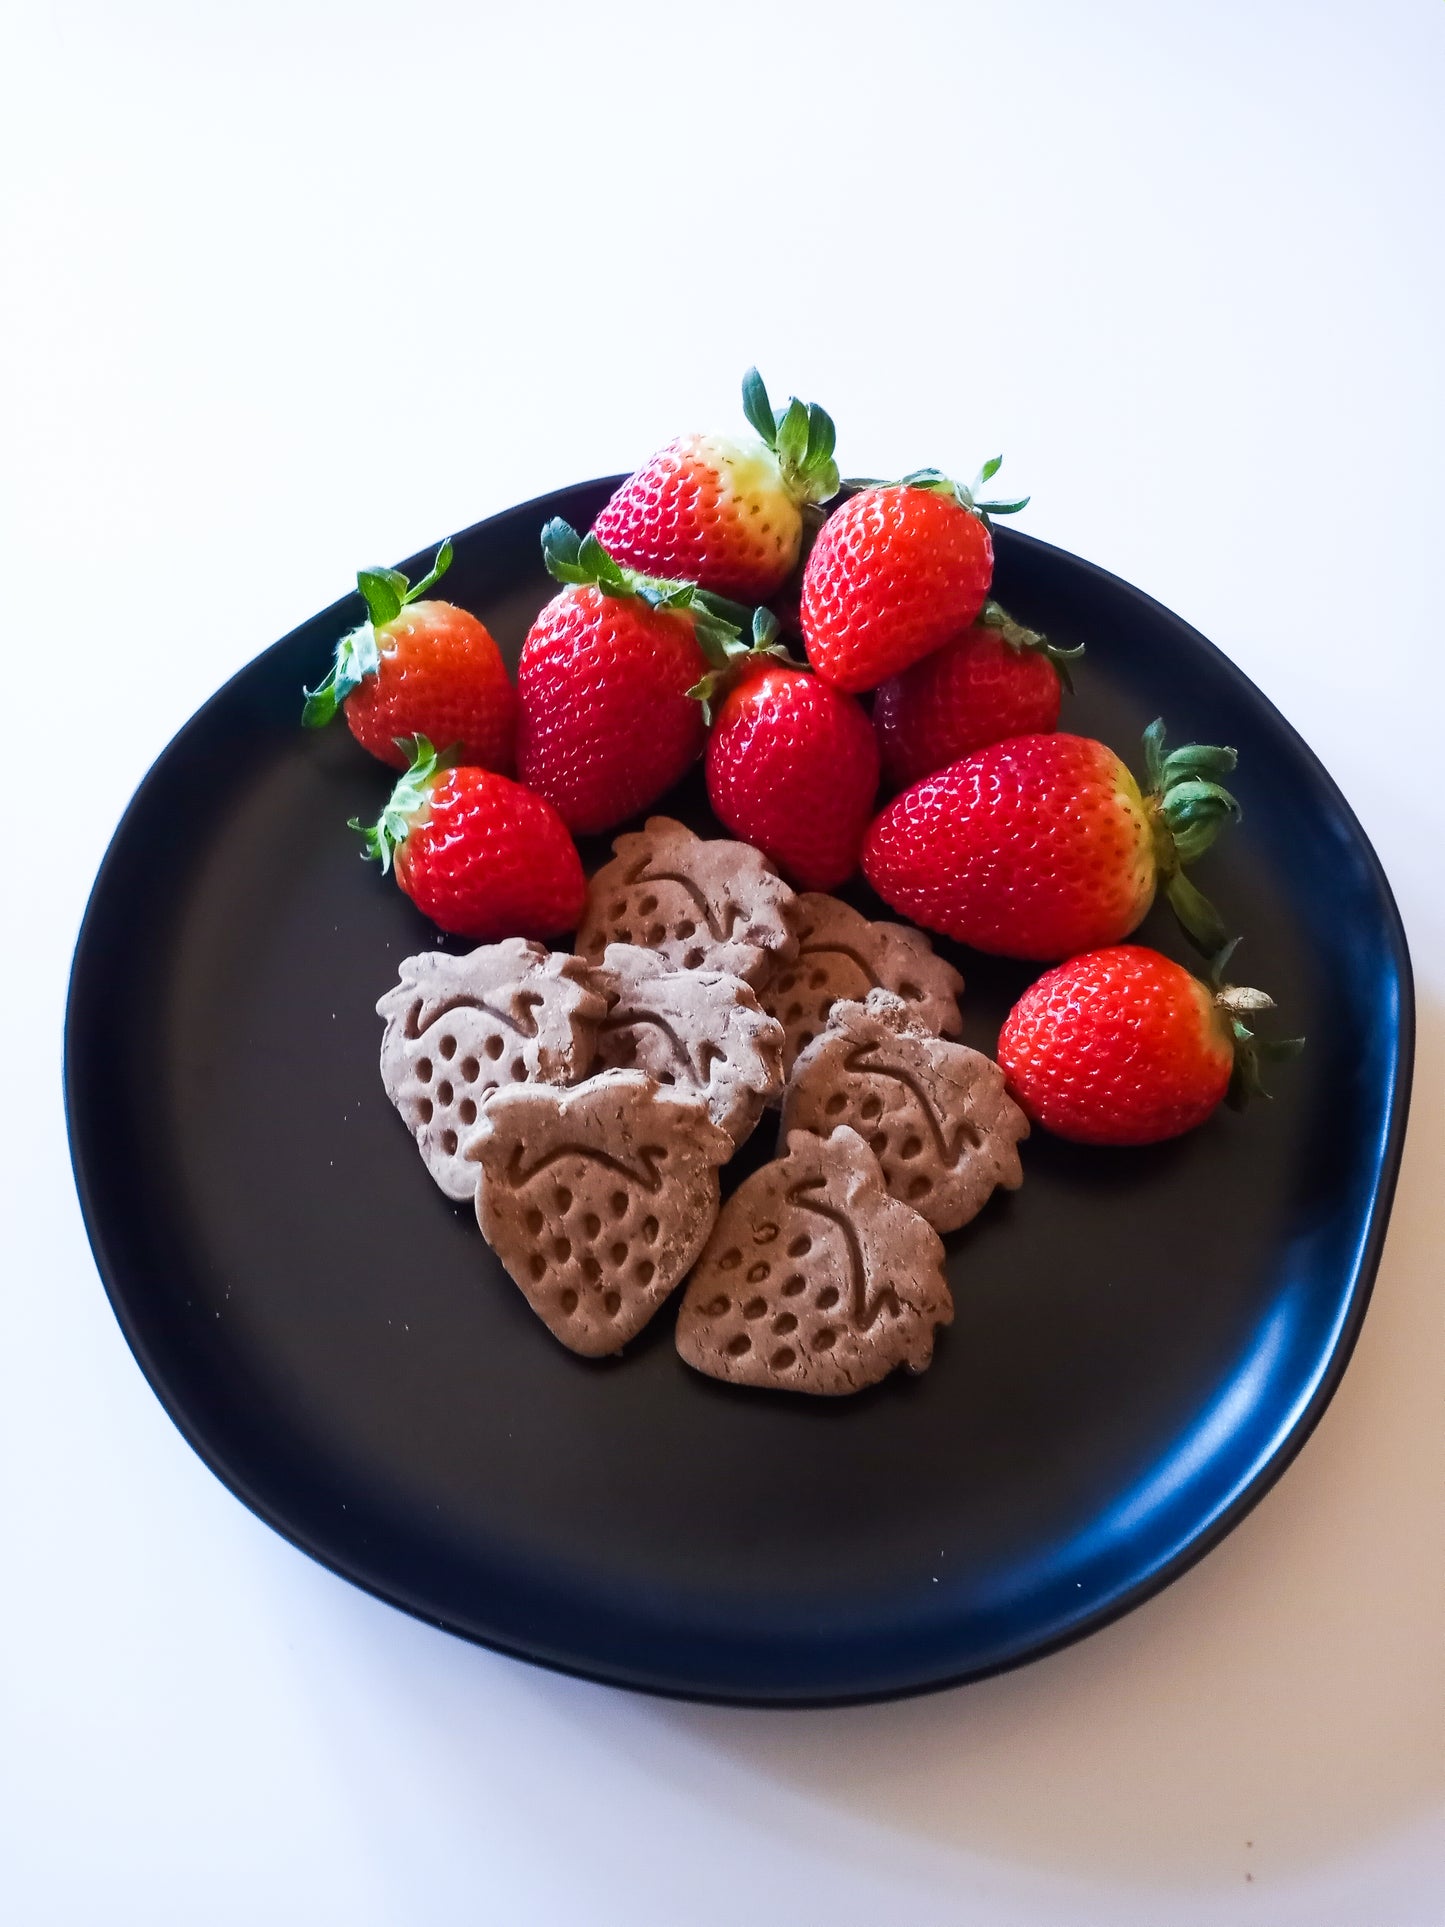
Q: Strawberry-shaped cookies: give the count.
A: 7